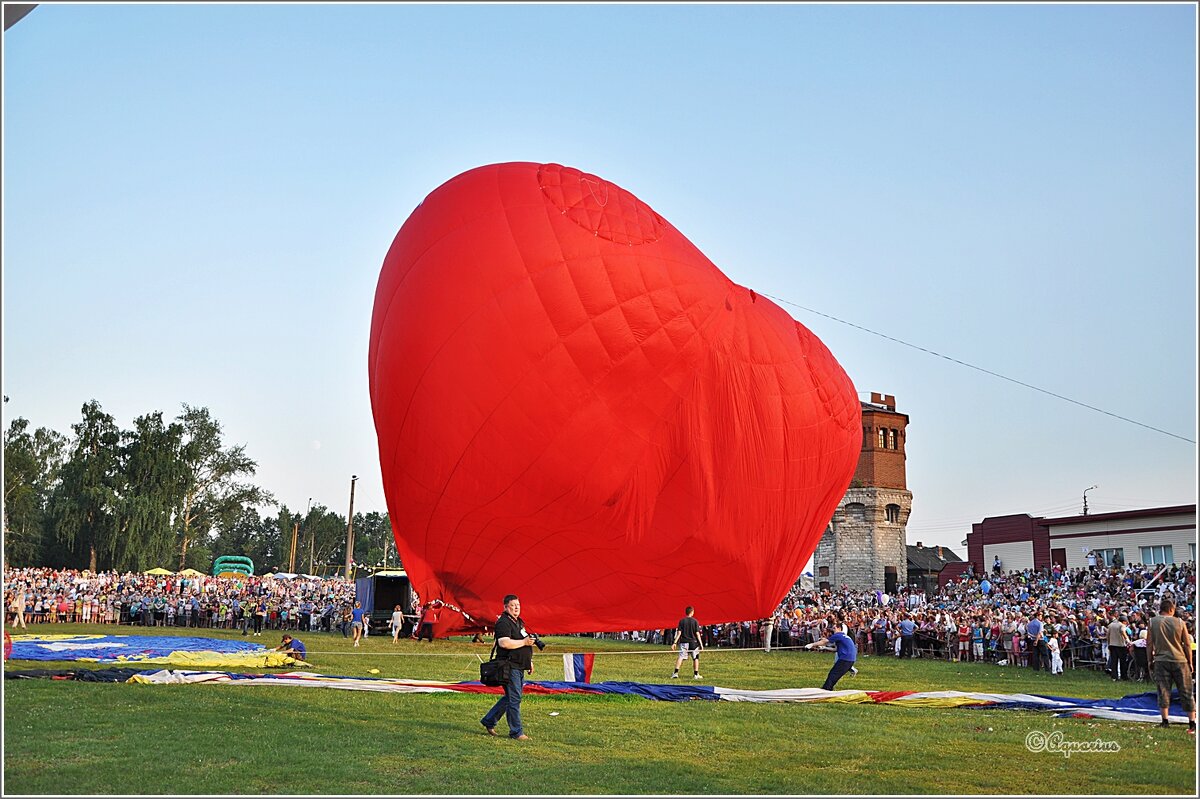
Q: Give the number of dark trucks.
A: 1